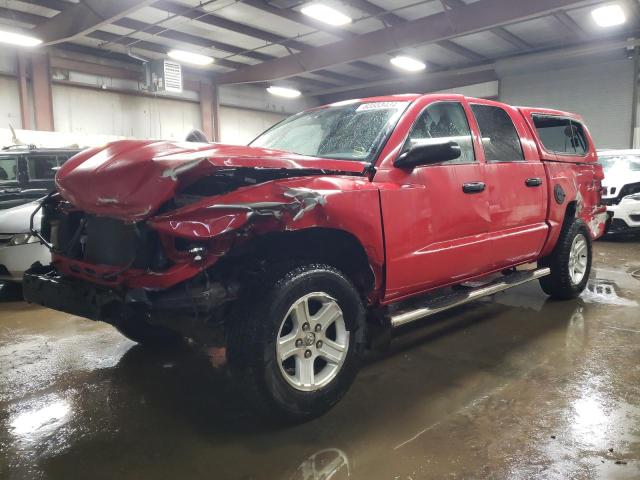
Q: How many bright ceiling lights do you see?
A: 6